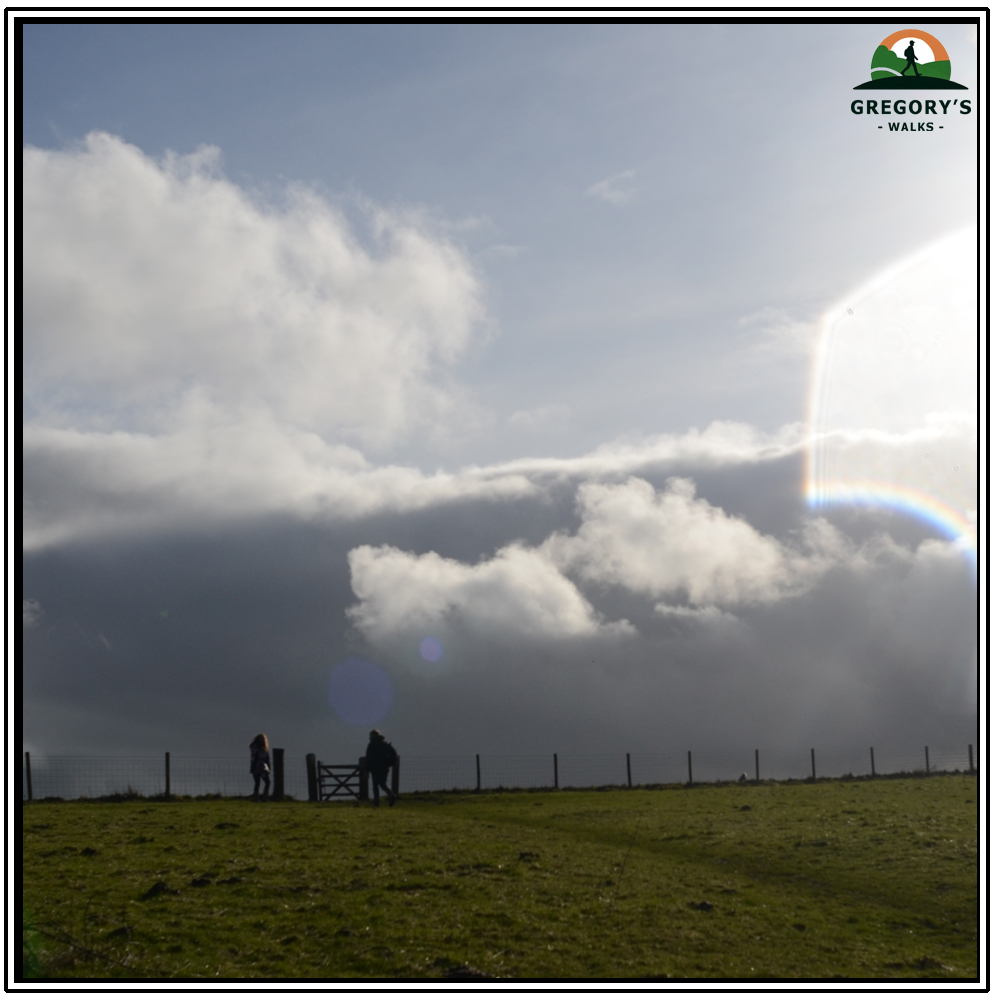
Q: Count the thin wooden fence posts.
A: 11